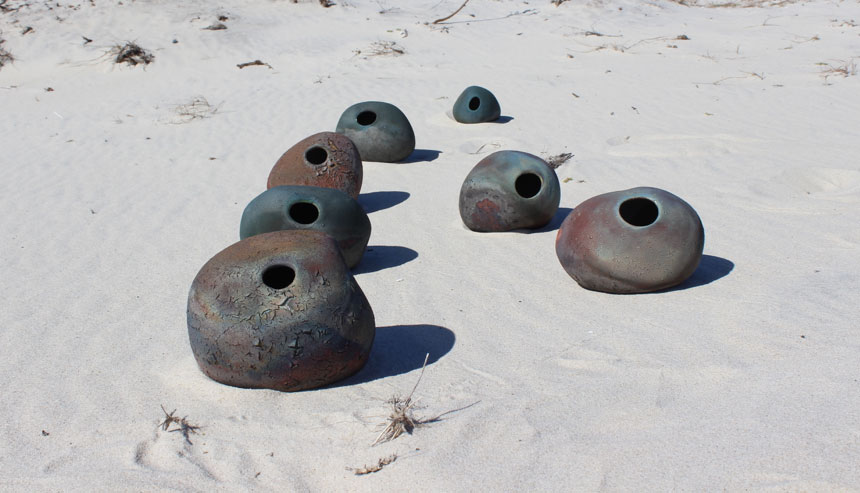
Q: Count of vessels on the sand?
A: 7